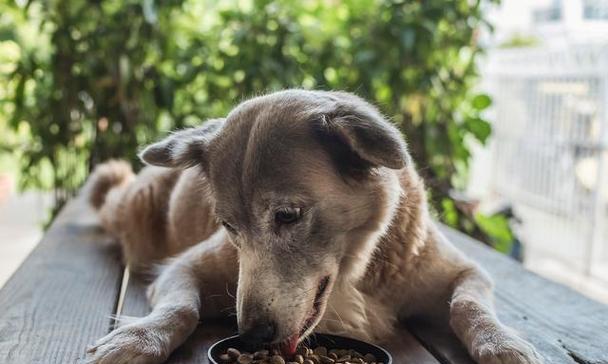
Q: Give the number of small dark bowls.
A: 1